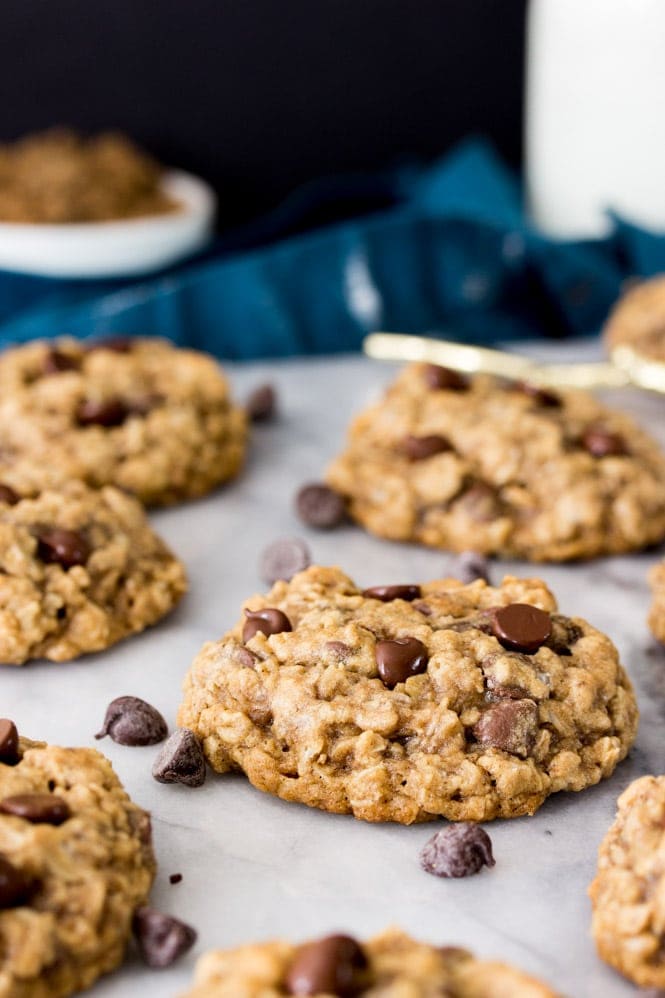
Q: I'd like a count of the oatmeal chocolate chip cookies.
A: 9